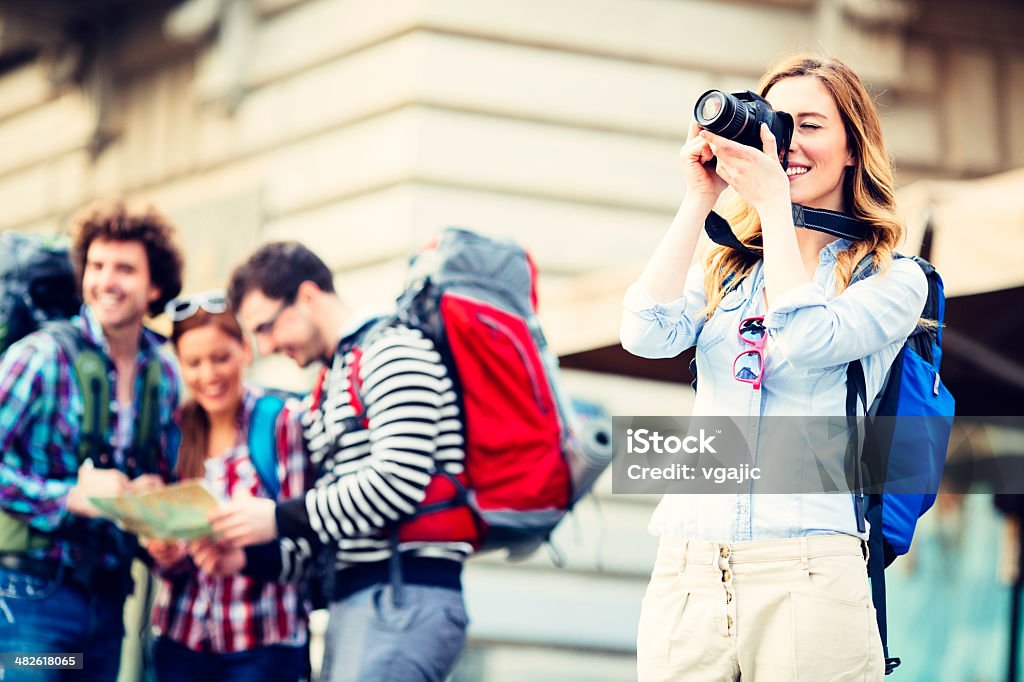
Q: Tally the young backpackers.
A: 4